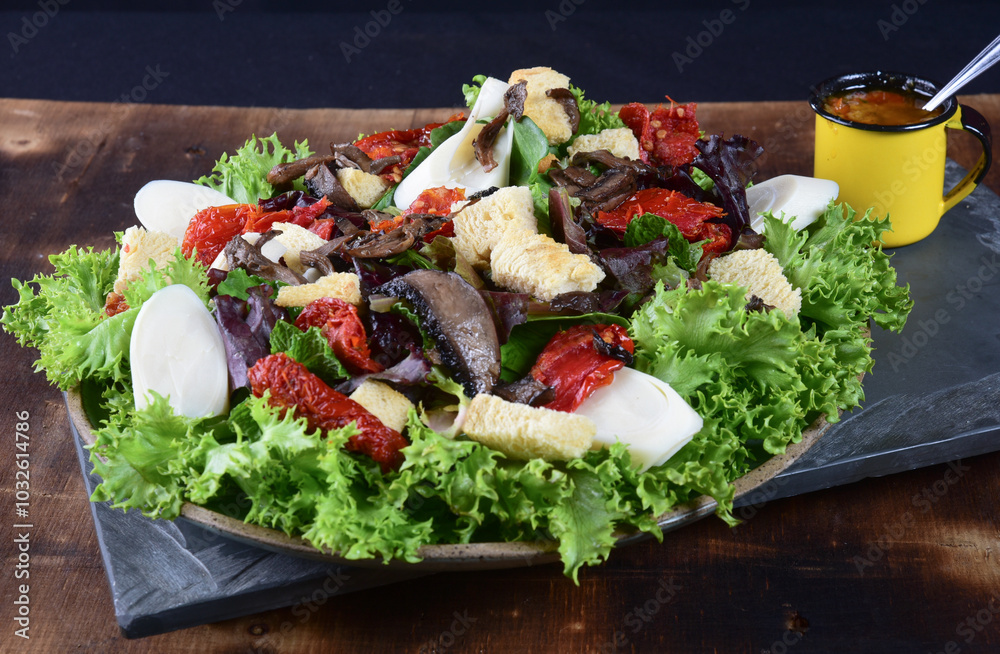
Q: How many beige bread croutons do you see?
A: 11